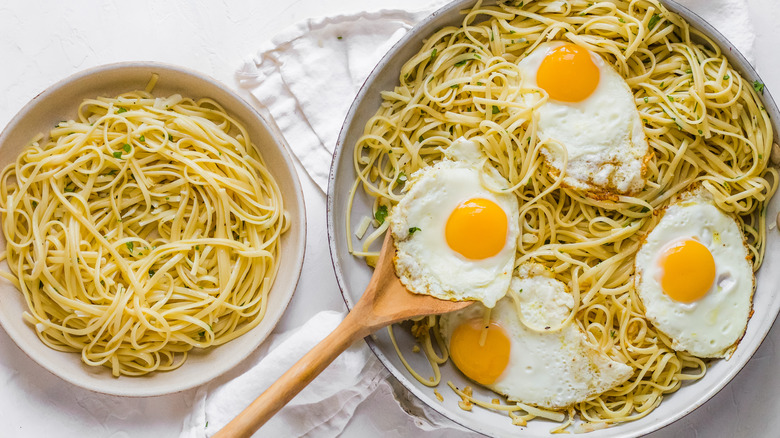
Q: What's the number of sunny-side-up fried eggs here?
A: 4